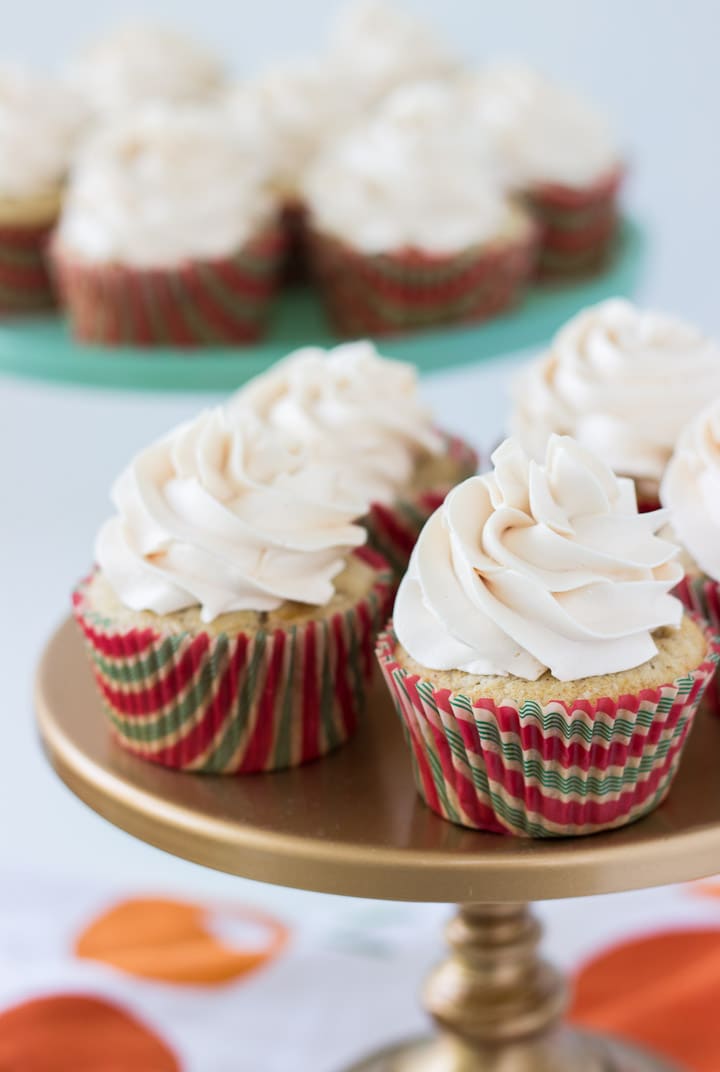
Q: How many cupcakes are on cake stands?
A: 12